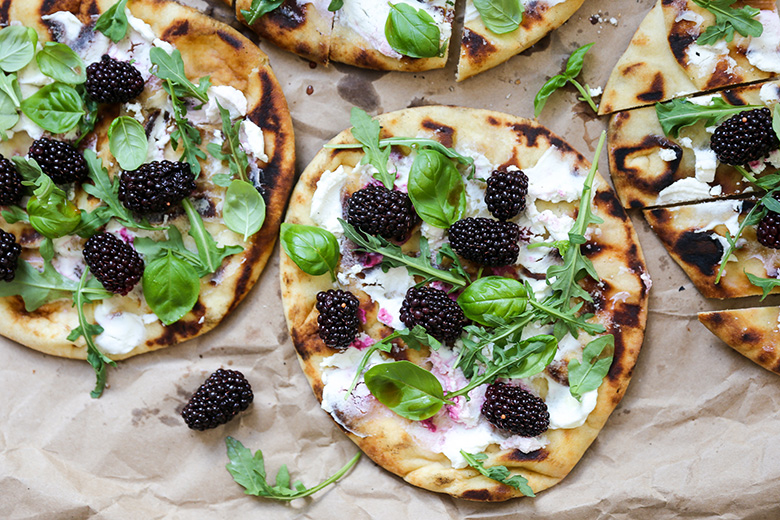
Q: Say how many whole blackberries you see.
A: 12